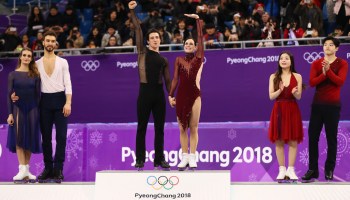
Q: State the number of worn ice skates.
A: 12